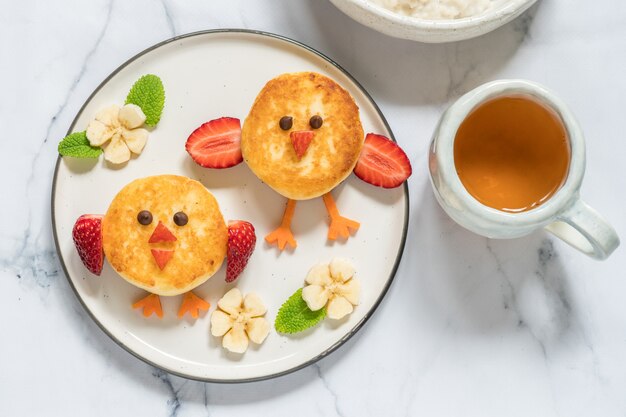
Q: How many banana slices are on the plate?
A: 15